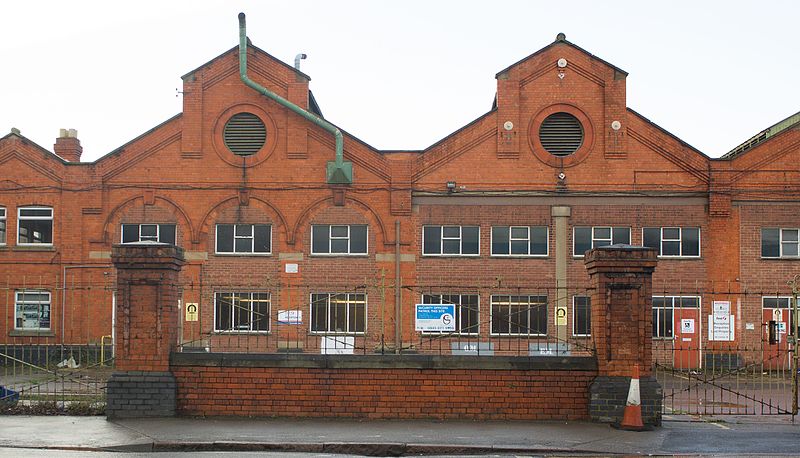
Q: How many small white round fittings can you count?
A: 3